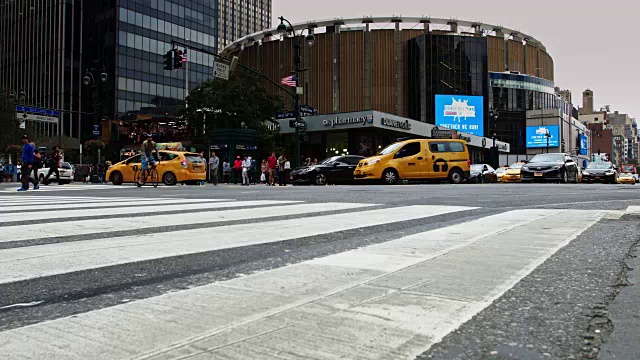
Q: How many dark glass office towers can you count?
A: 2